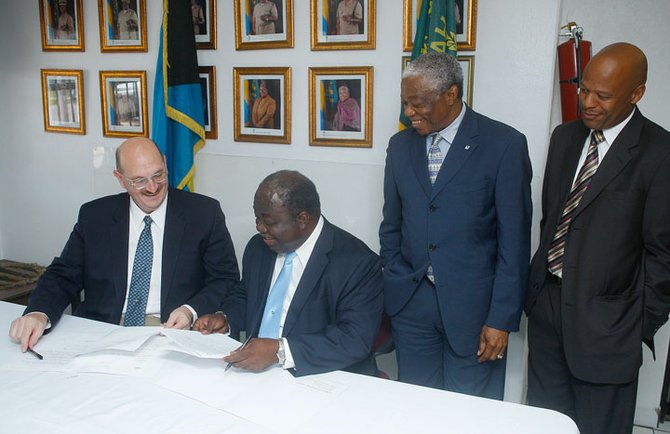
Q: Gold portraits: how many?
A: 12